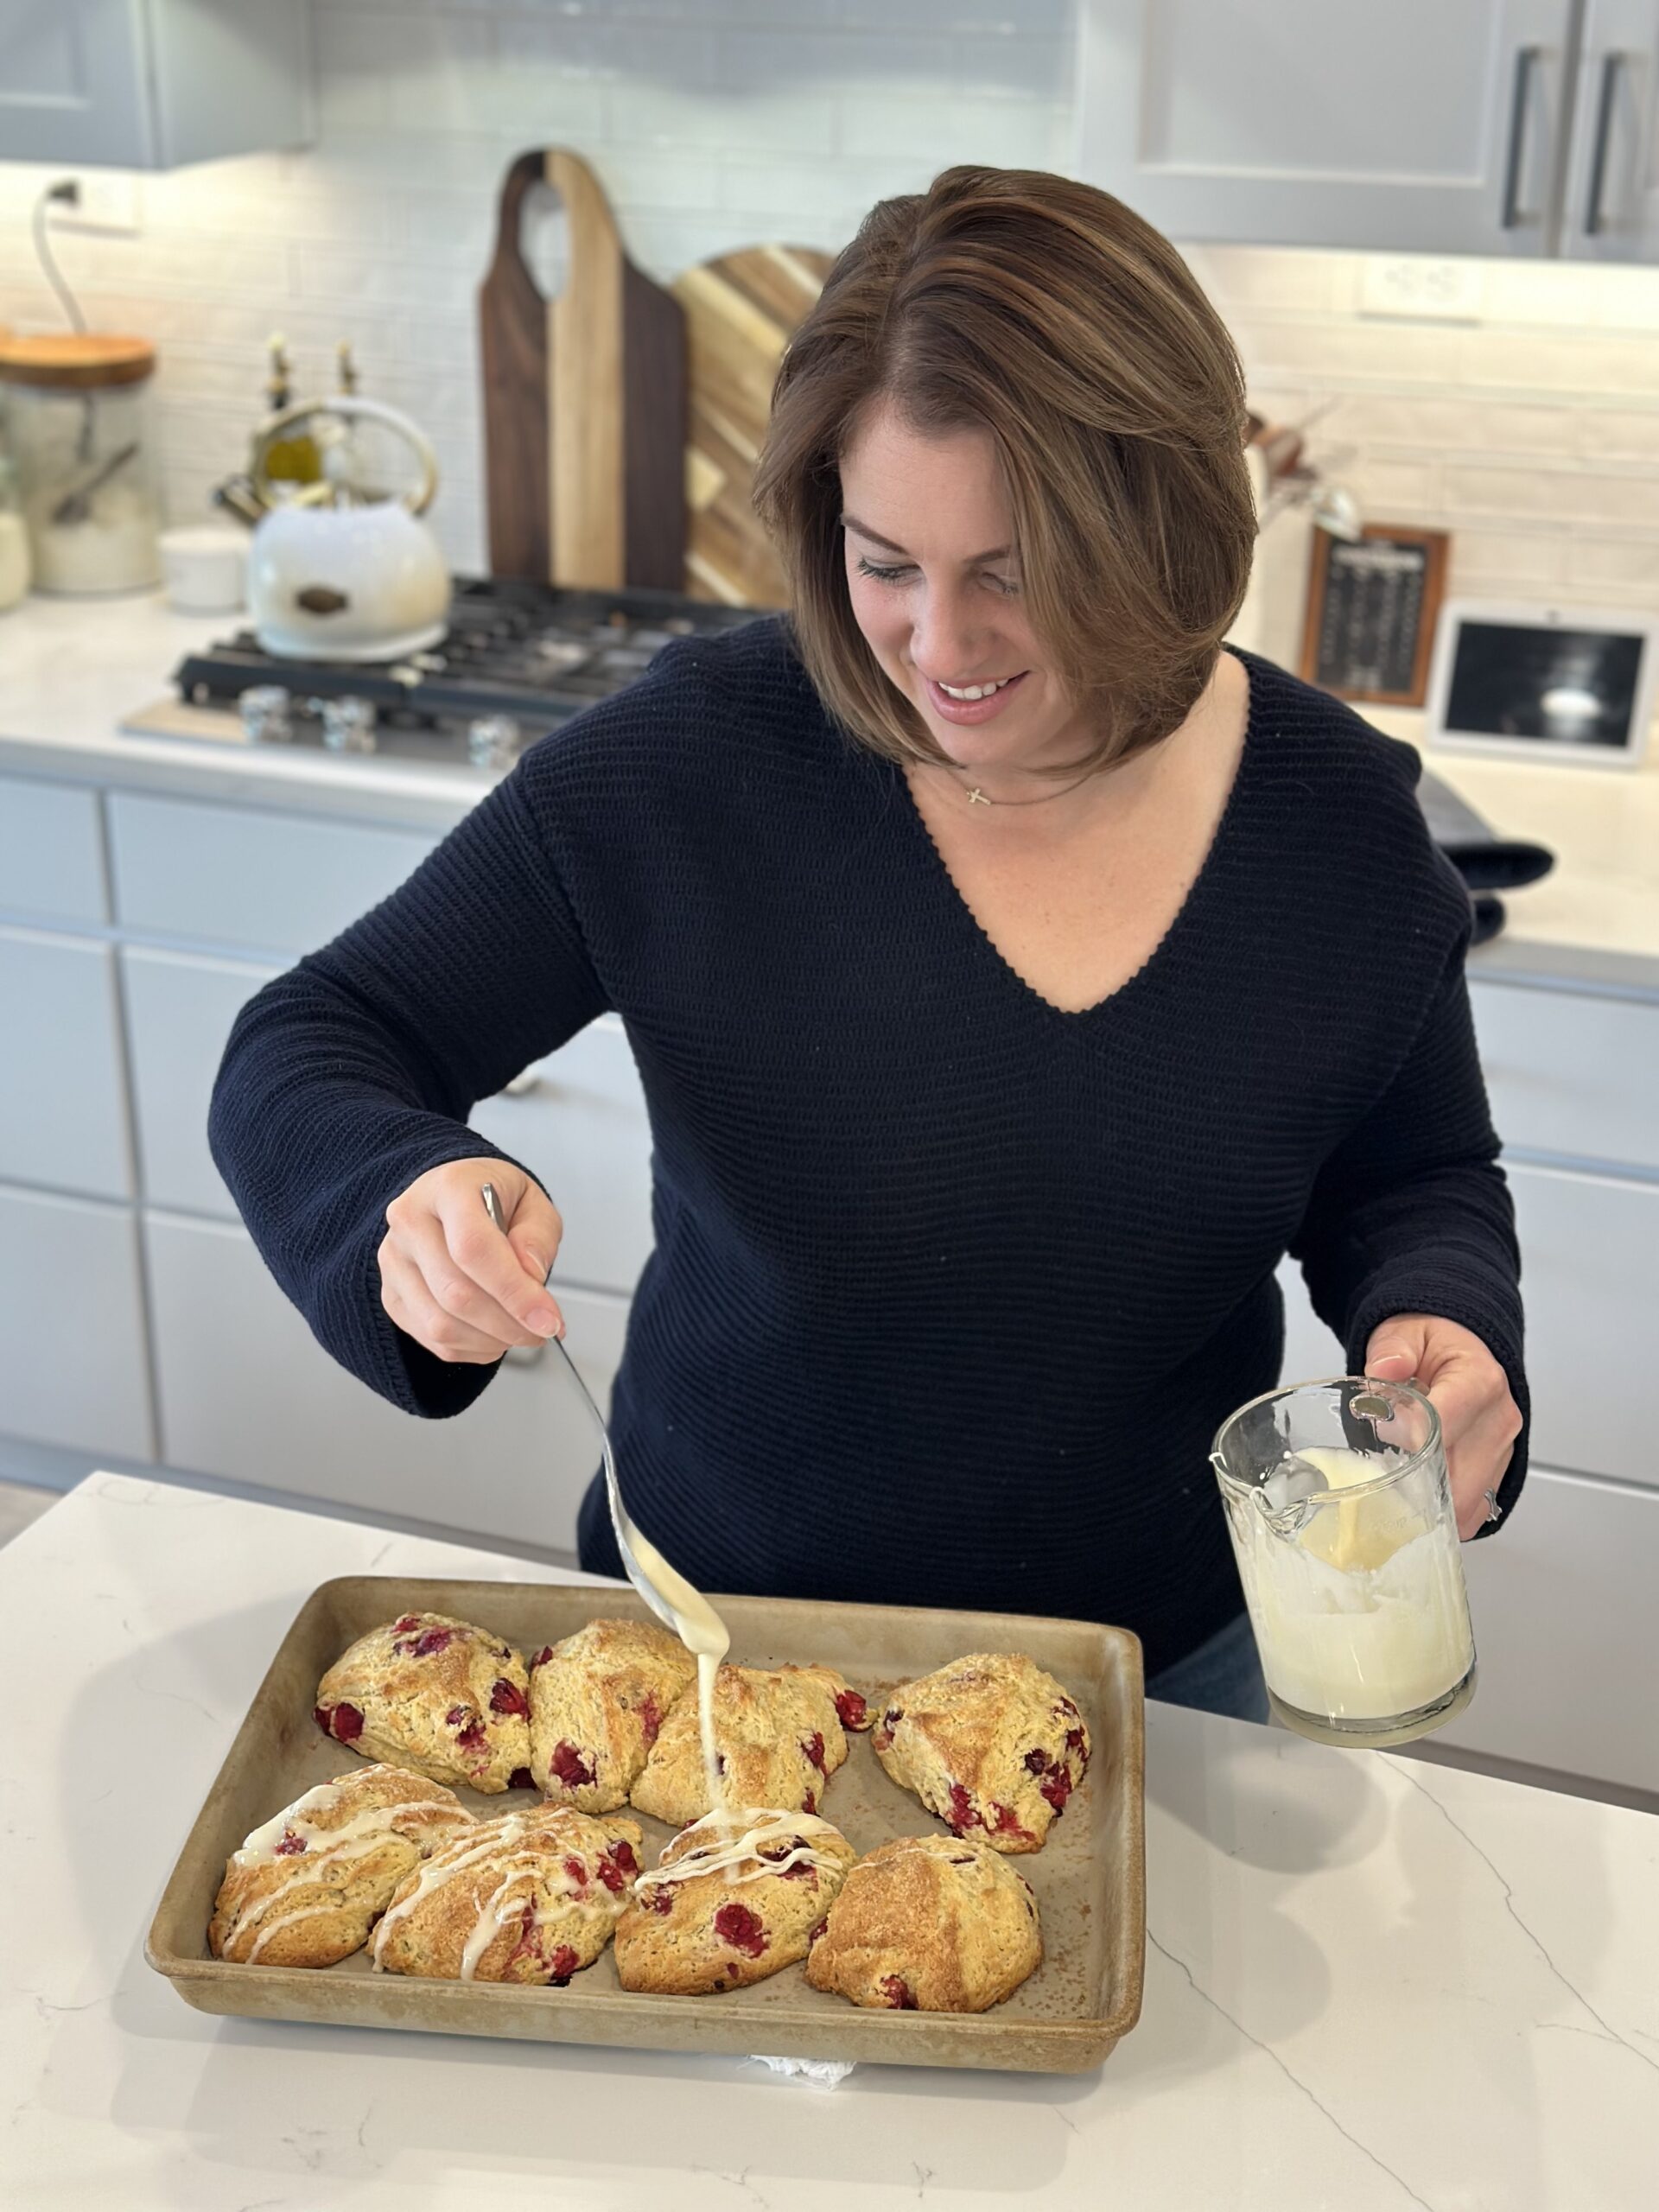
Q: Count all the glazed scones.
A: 3